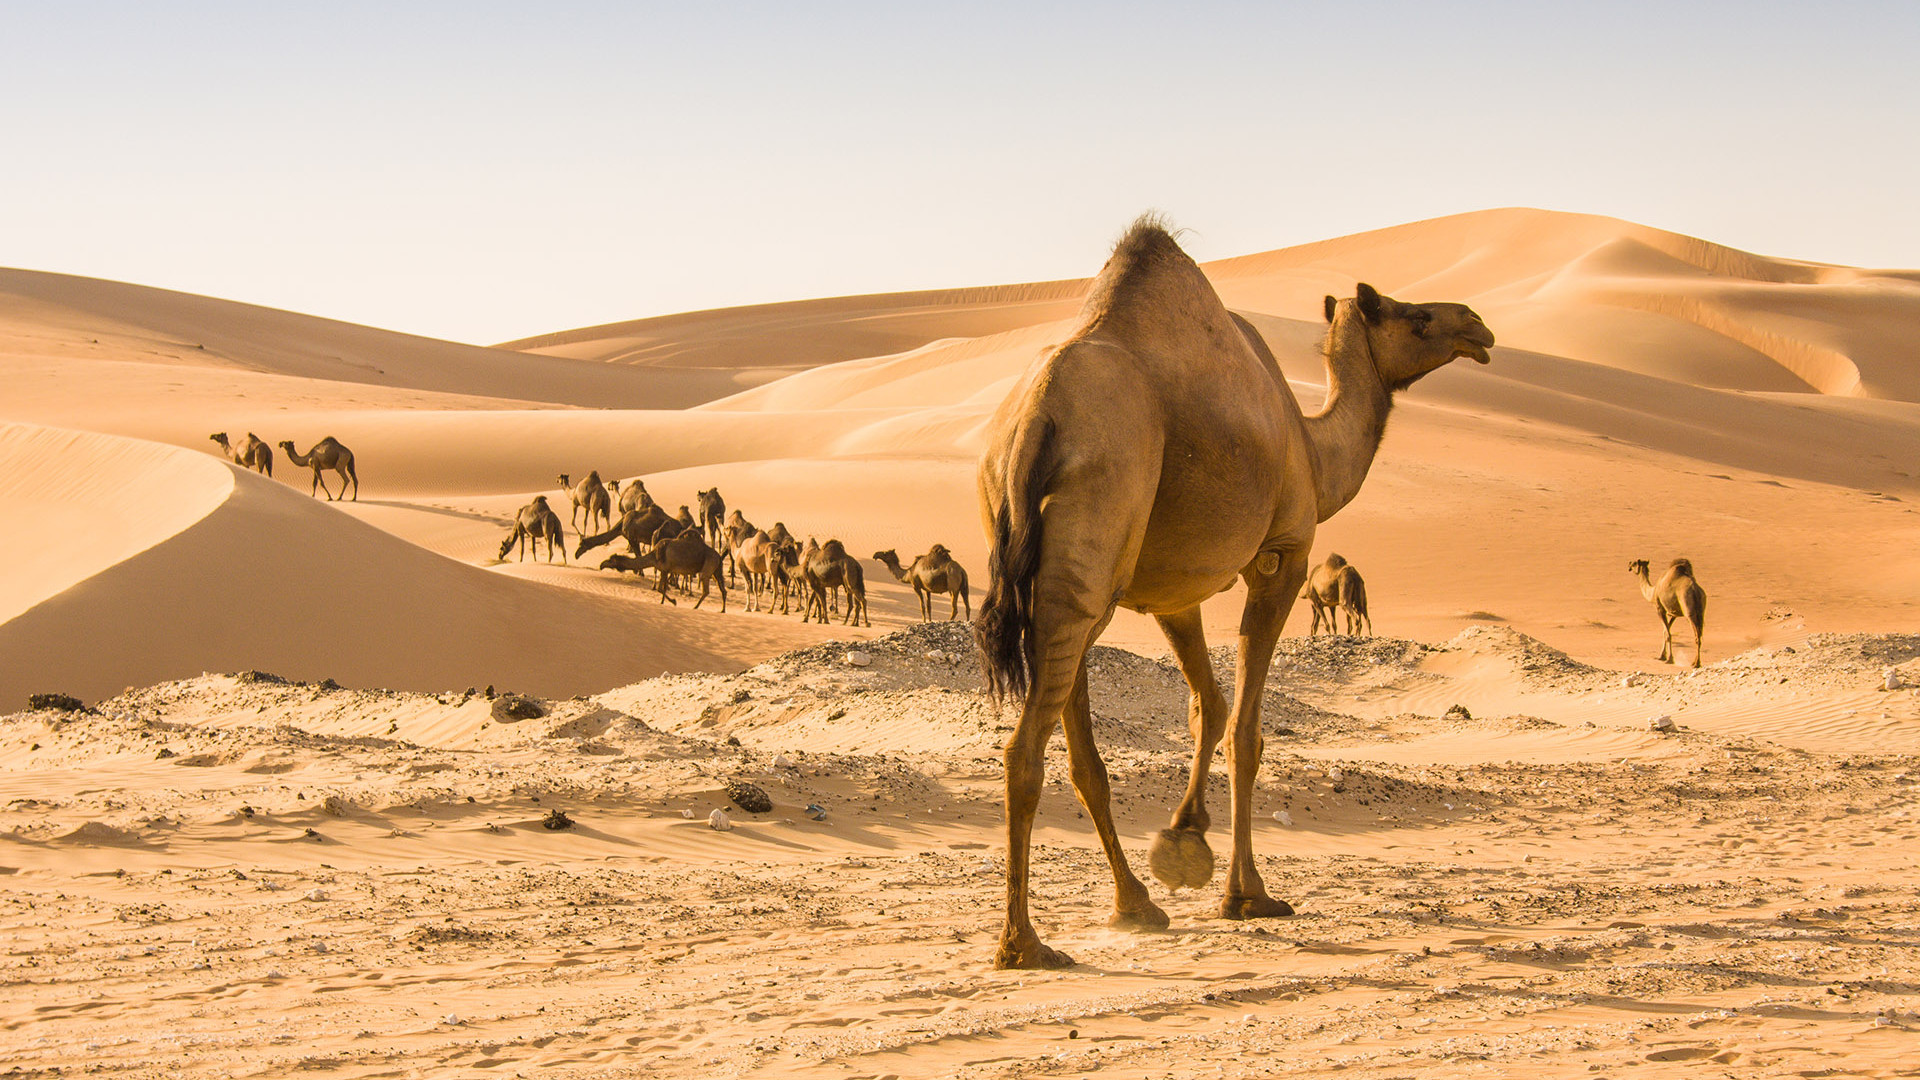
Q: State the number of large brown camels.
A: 1